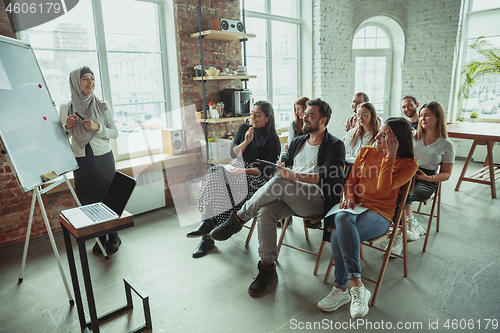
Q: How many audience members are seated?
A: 8